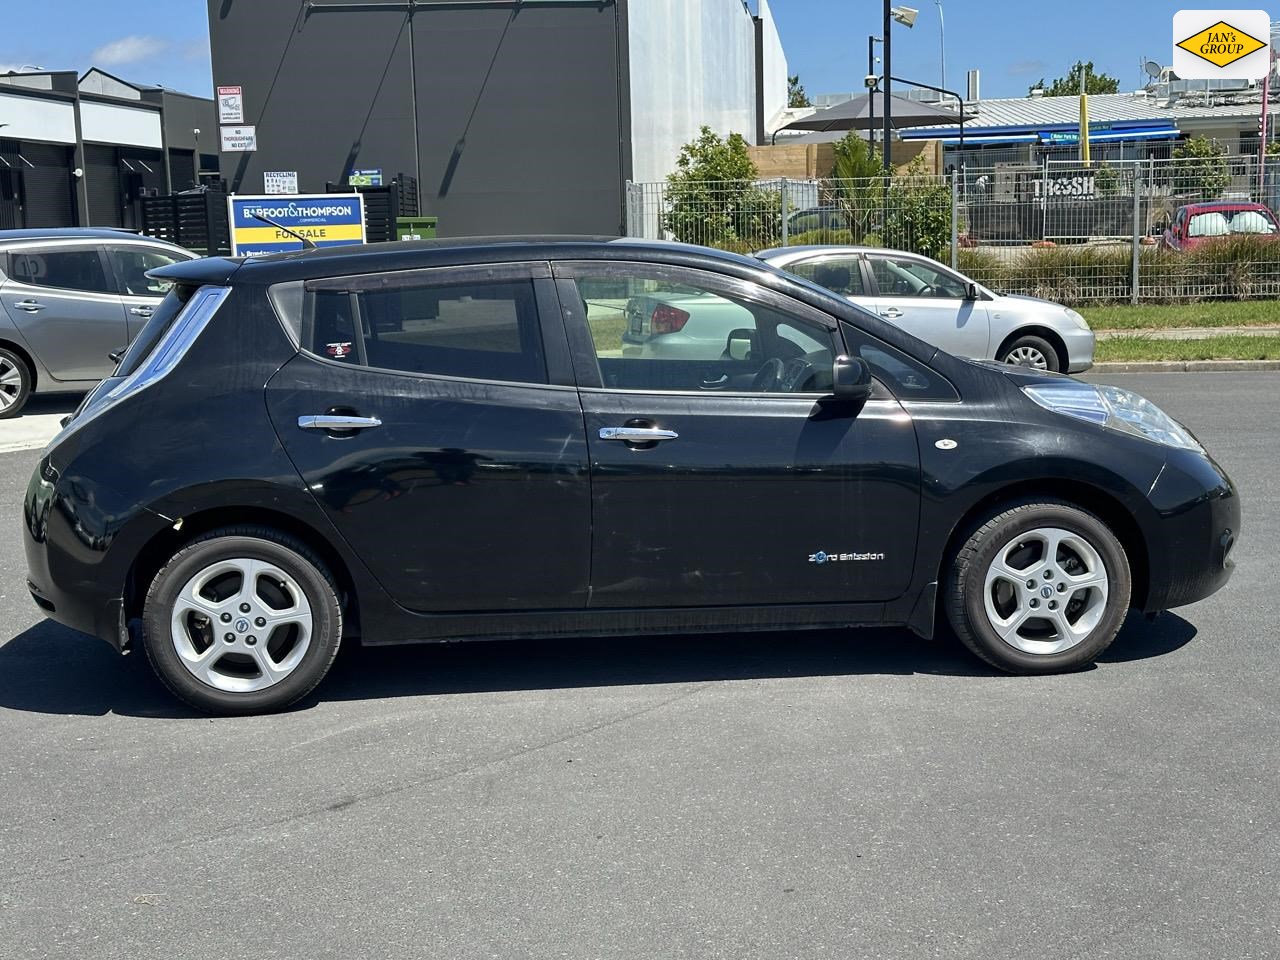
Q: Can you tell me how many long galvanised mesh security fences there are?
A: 1